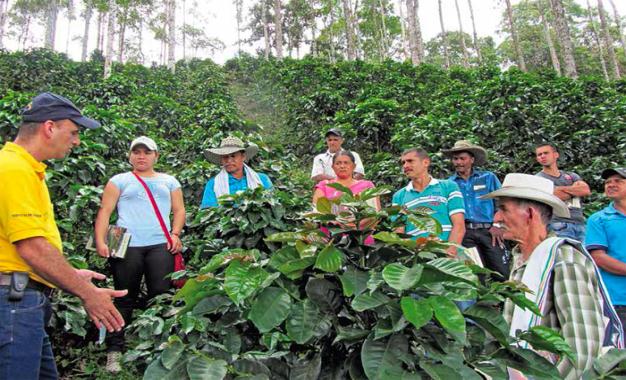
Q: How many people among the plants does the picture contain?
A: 10